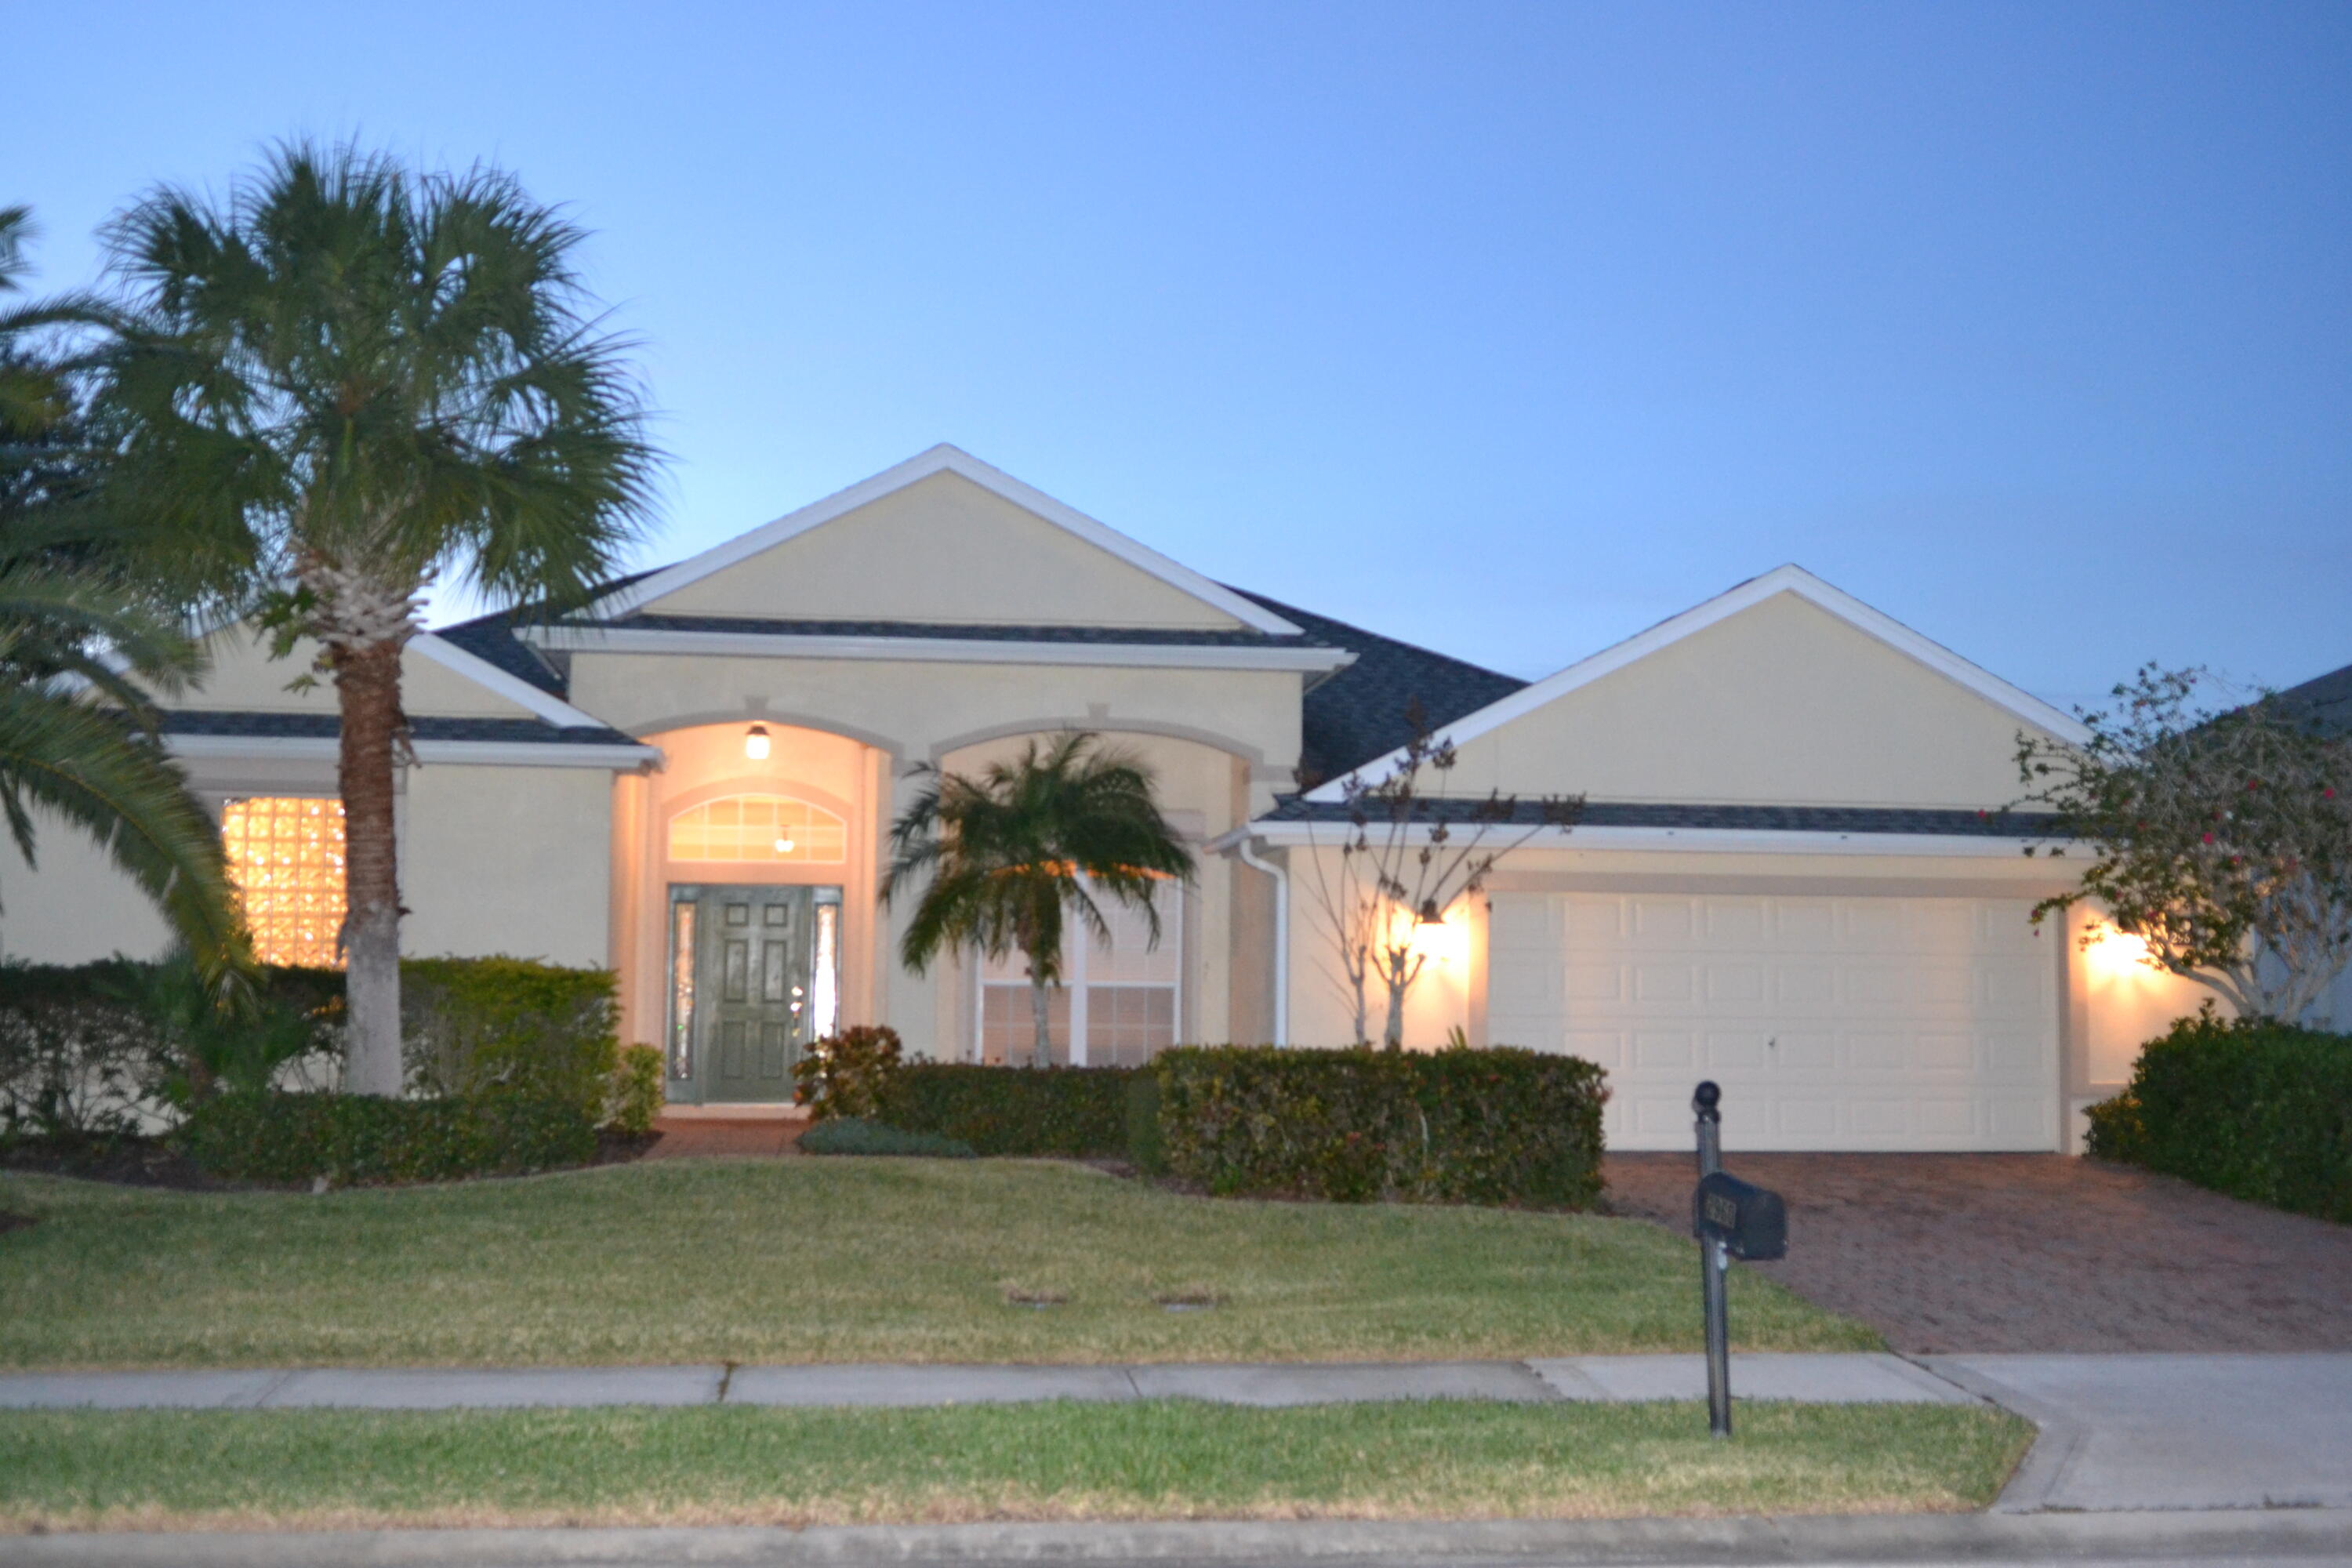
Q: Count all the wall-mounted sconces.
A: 2